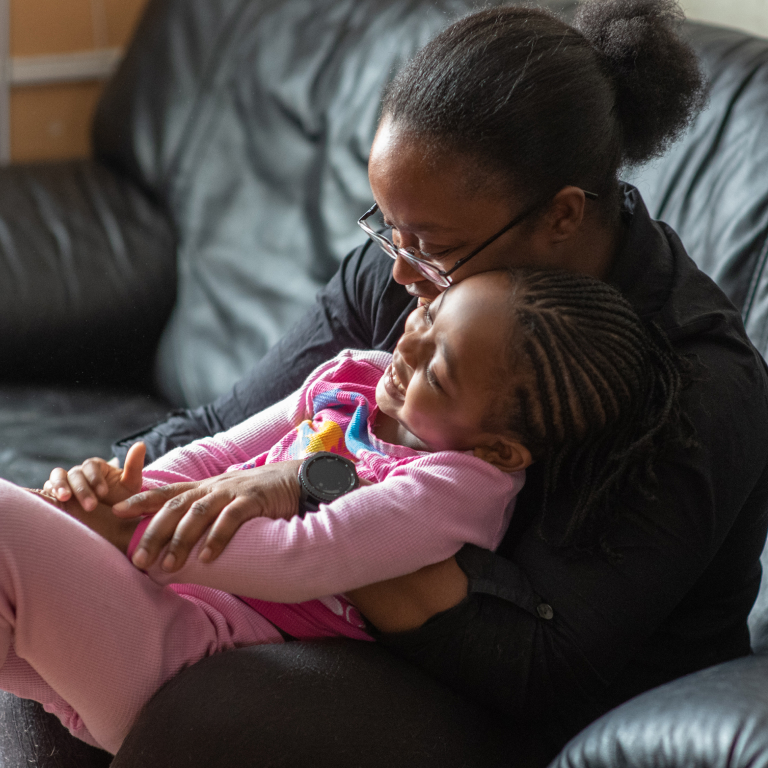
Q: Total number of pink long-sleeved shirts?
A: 1